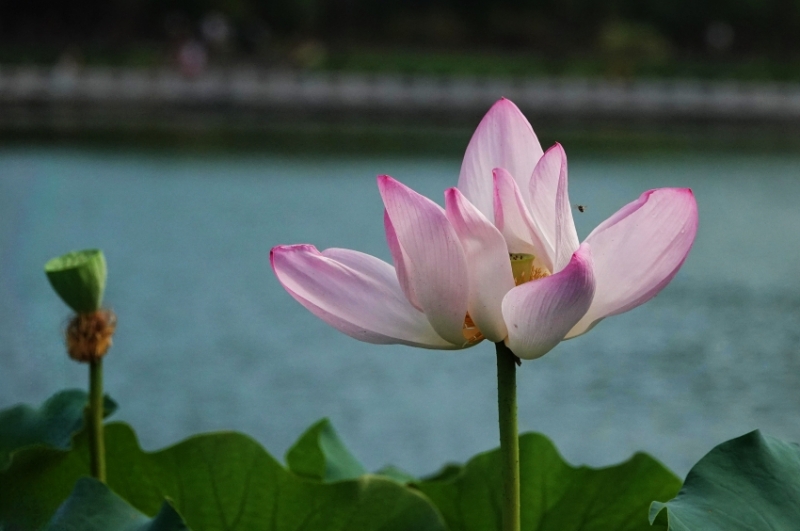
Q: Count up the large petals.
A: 8